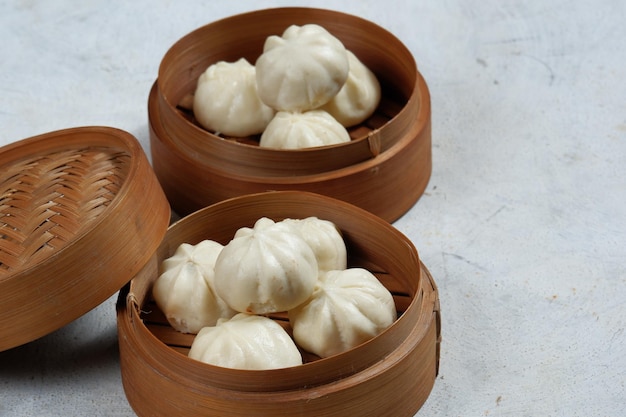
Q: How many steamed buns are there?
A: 9